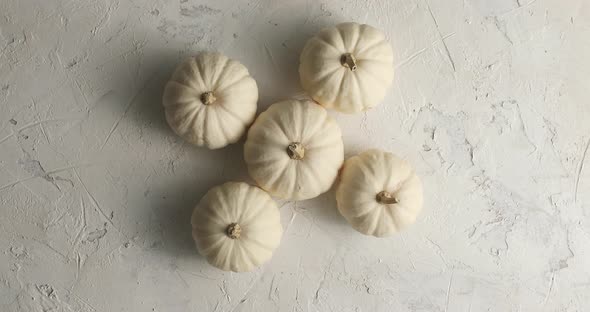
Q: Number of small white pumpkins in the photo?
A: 5